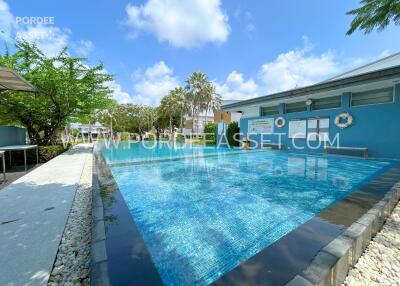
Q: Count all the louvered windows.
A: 4